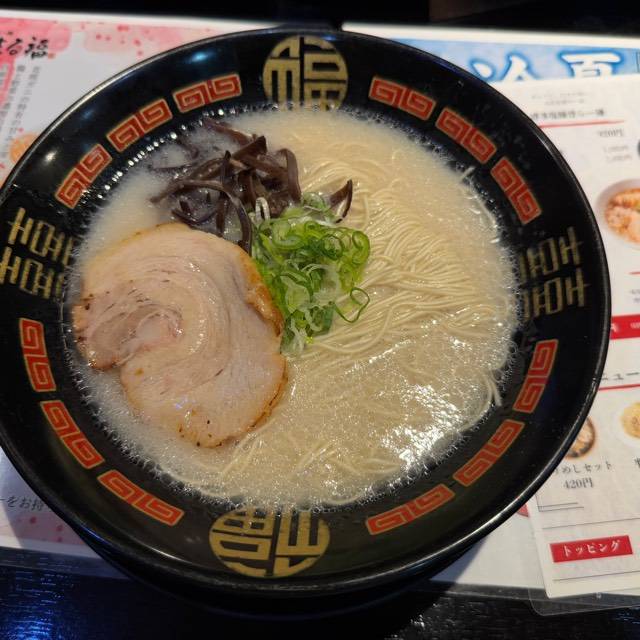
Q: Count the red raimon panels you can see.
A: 12